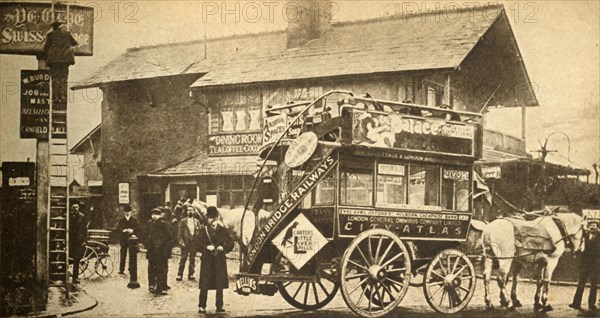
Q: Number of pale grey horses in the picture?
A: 2